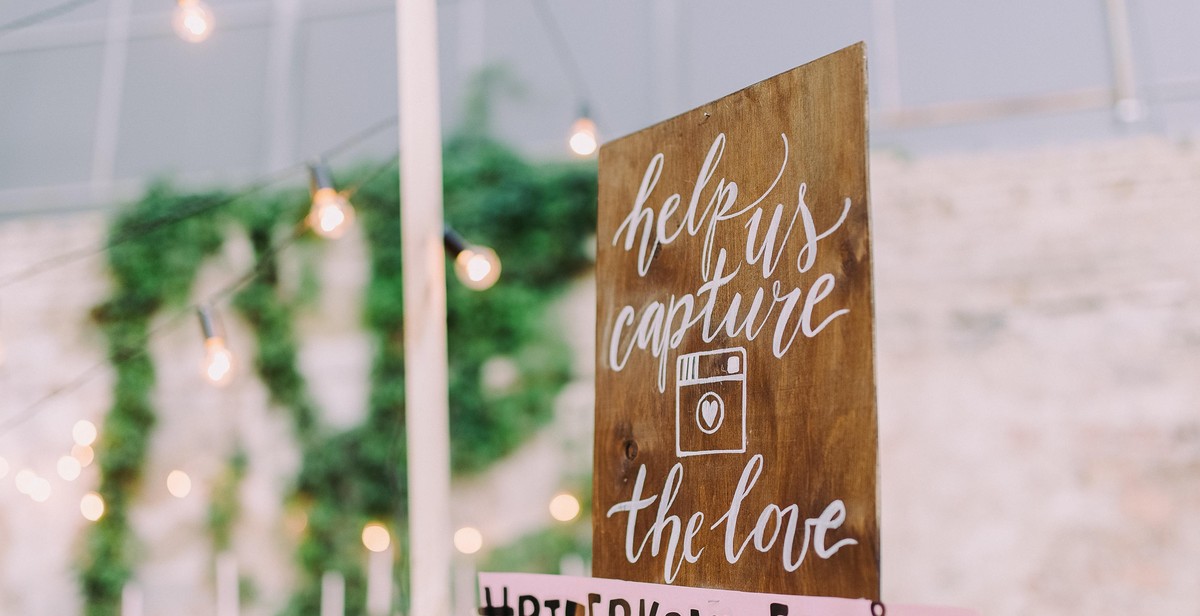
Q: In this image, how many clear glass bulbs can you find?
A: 5